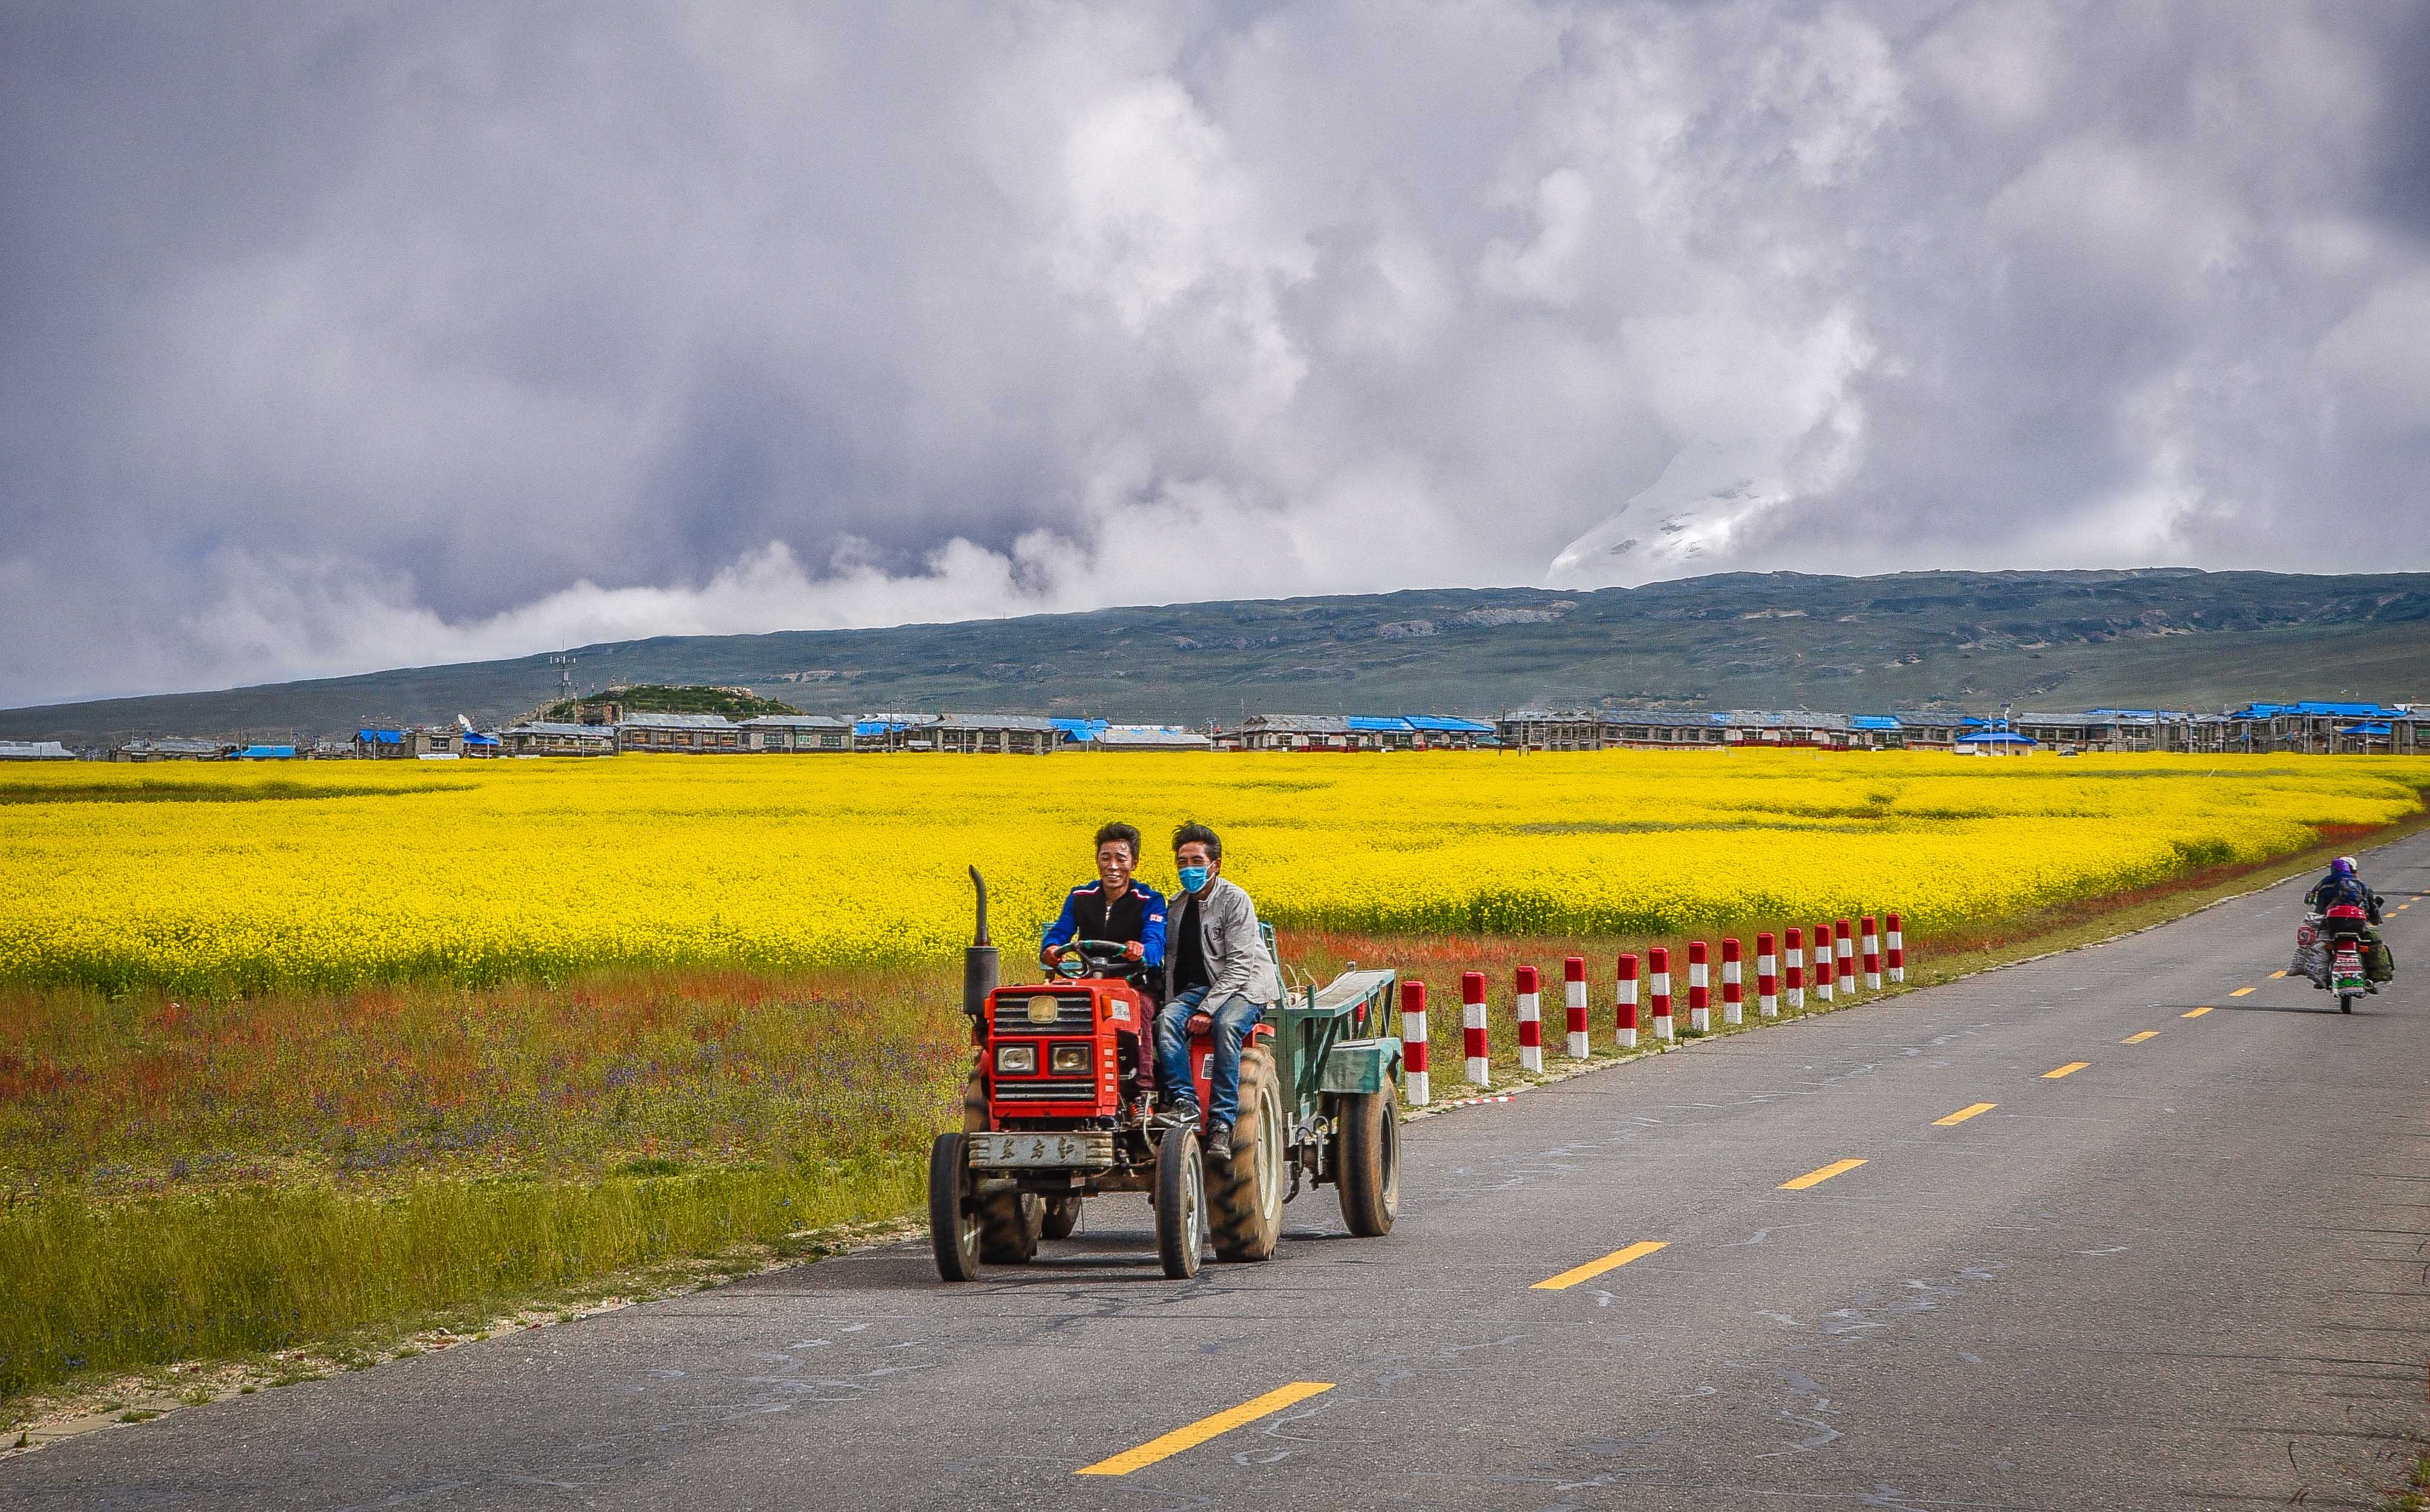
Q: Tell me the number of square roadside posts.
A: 14